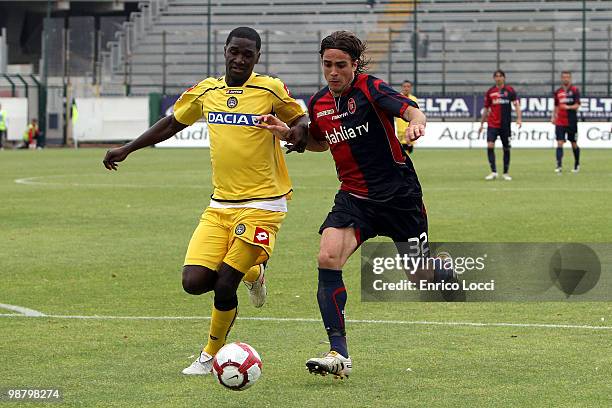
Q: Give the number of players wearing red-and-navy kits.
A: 3